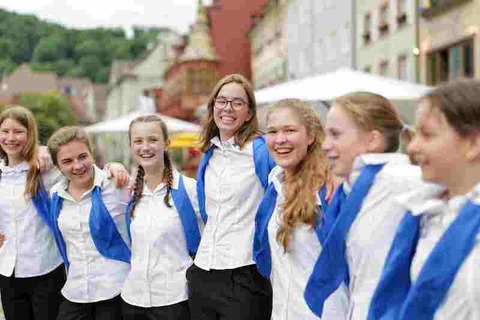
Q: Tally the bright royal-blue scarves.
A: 7